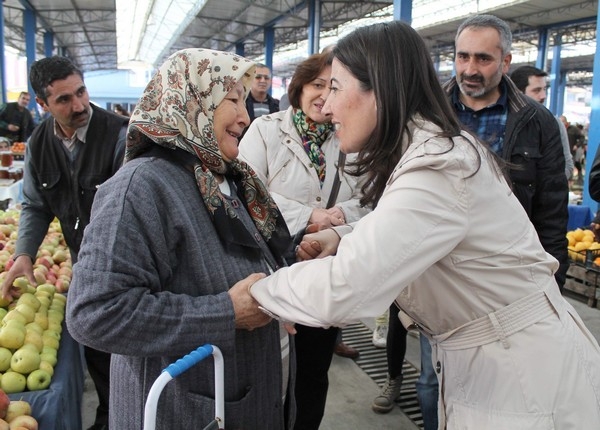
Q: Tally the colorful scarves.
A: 2